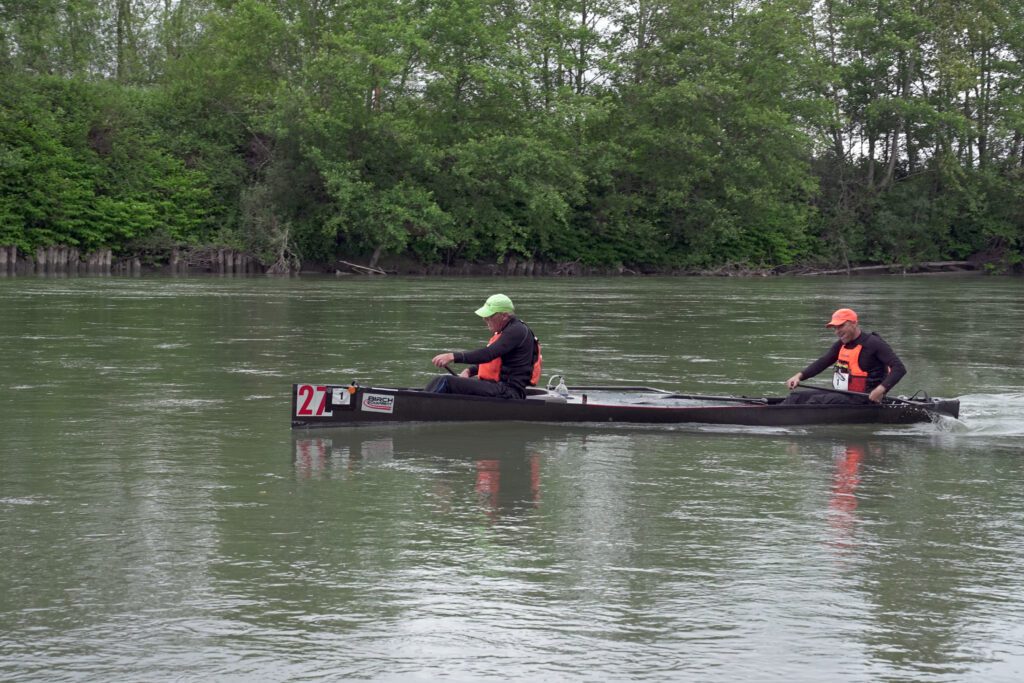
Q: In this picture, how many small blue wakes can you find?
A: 0